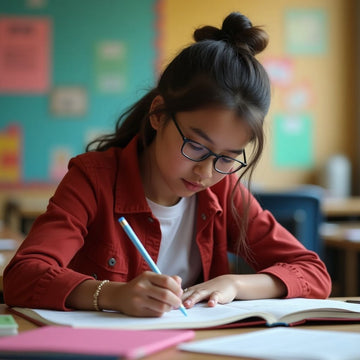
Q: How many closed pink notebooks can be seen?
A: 1